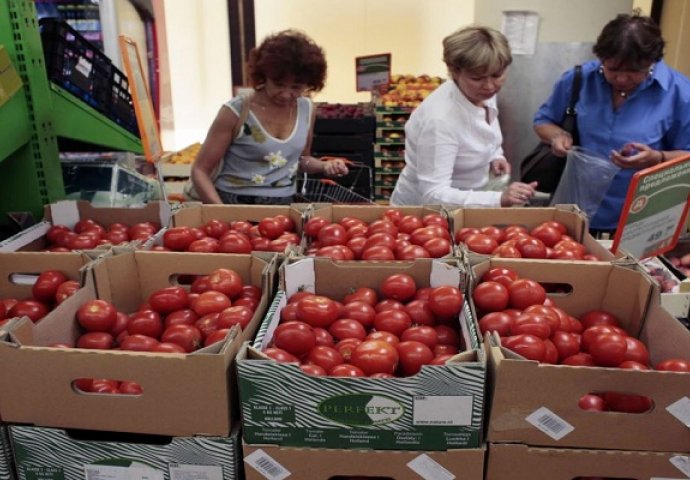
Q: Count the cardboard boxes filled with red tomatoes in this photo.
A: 8